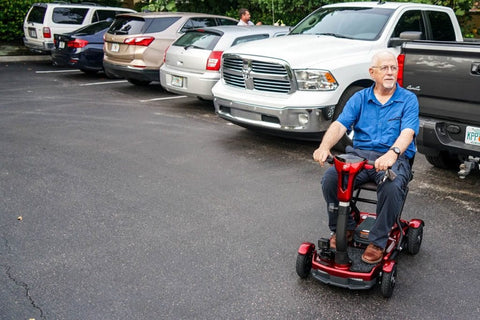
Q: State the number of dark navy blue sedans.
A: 1